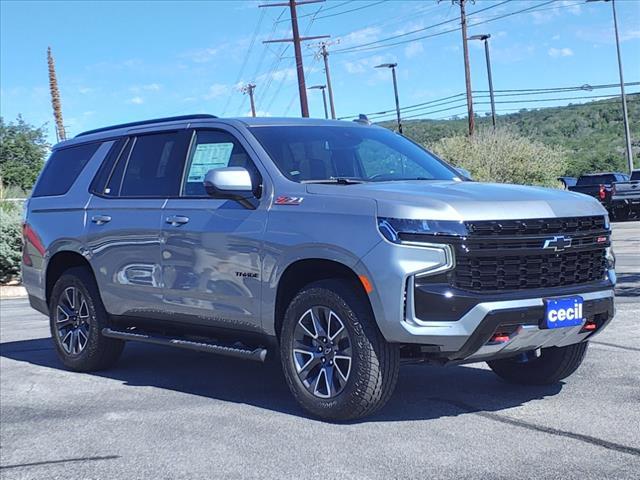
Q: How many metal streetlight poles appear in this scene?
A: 4